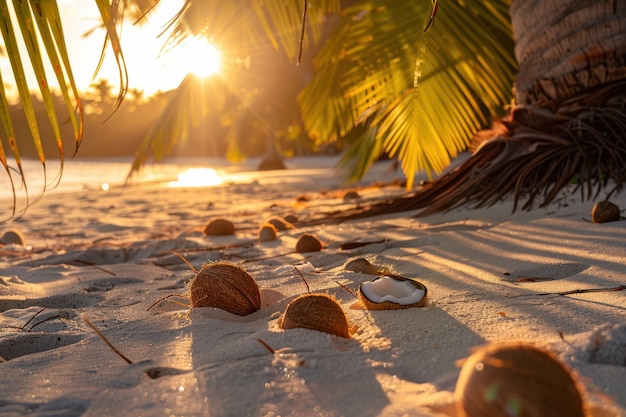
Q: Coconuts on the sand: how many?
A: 13